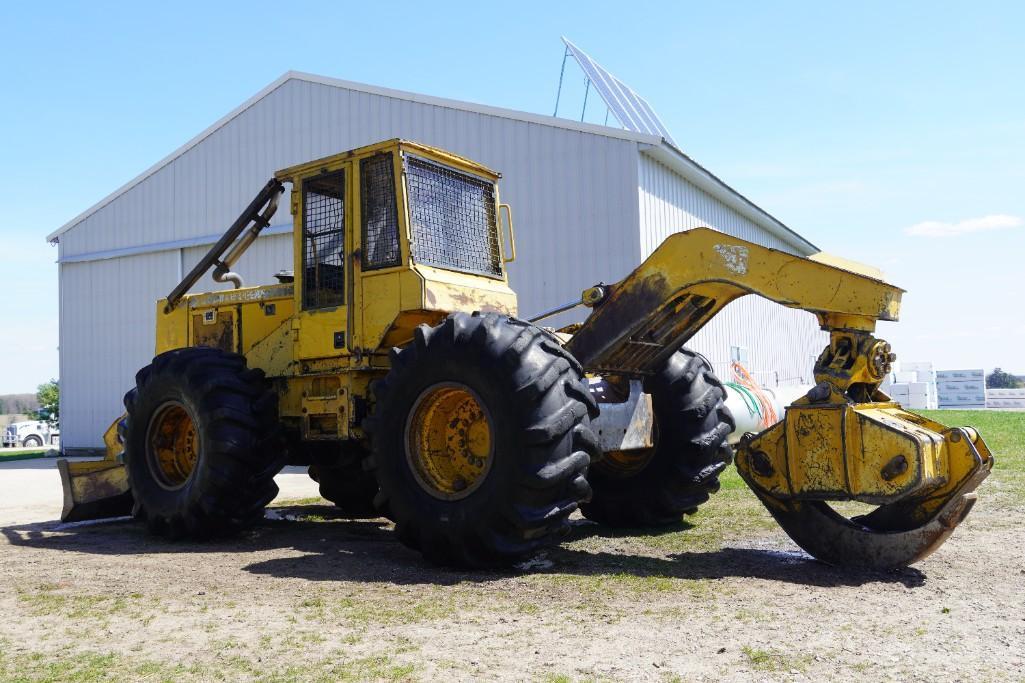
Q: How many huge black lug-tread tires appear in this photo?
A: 4